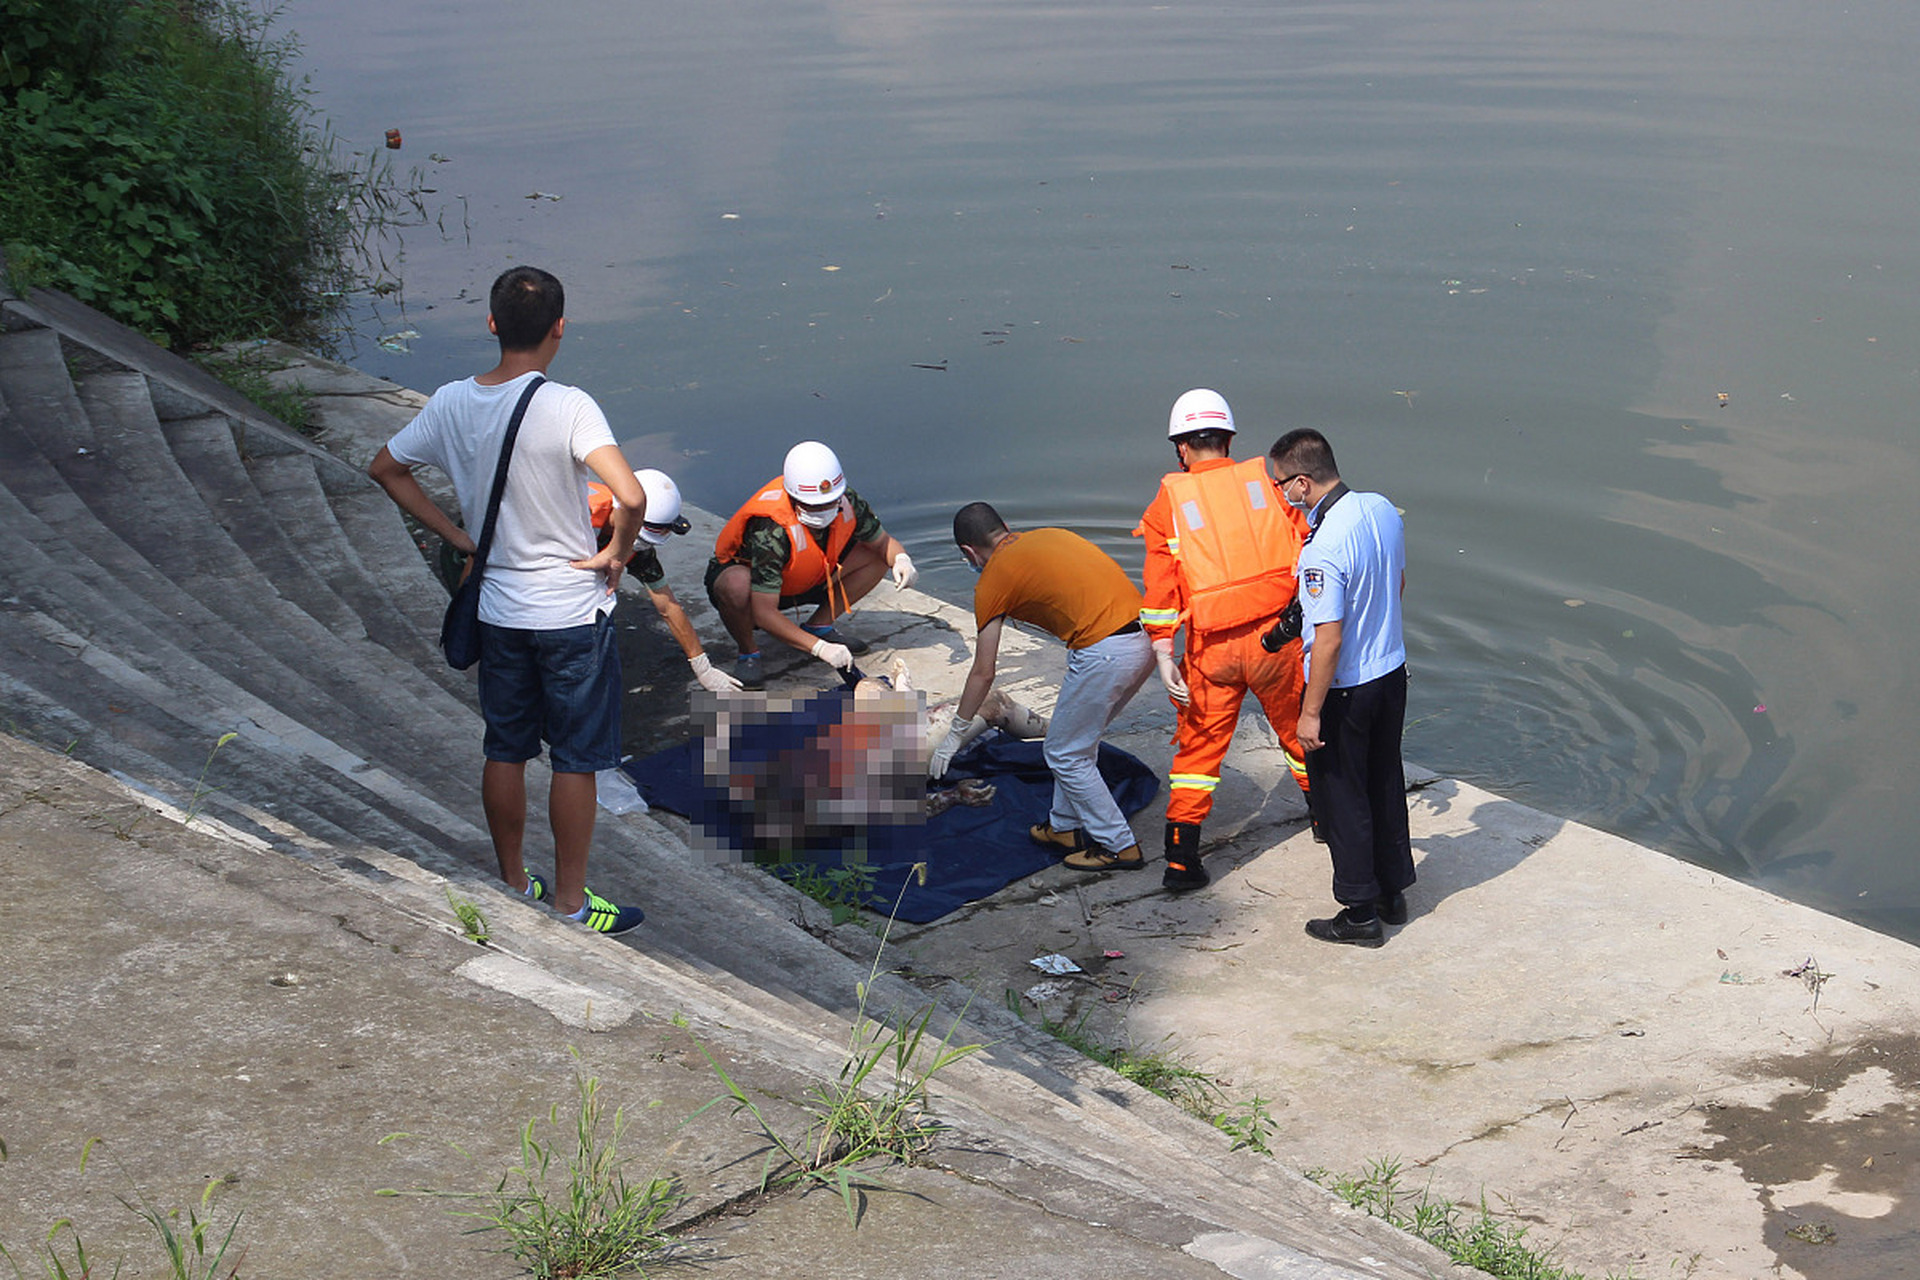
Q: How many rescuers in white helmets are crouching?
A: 2